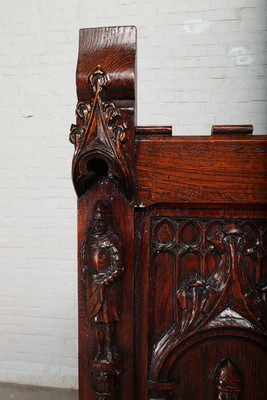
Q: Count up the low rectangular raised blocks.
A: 2